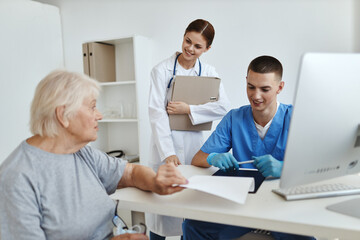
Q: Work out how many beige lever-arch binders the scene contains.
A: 3